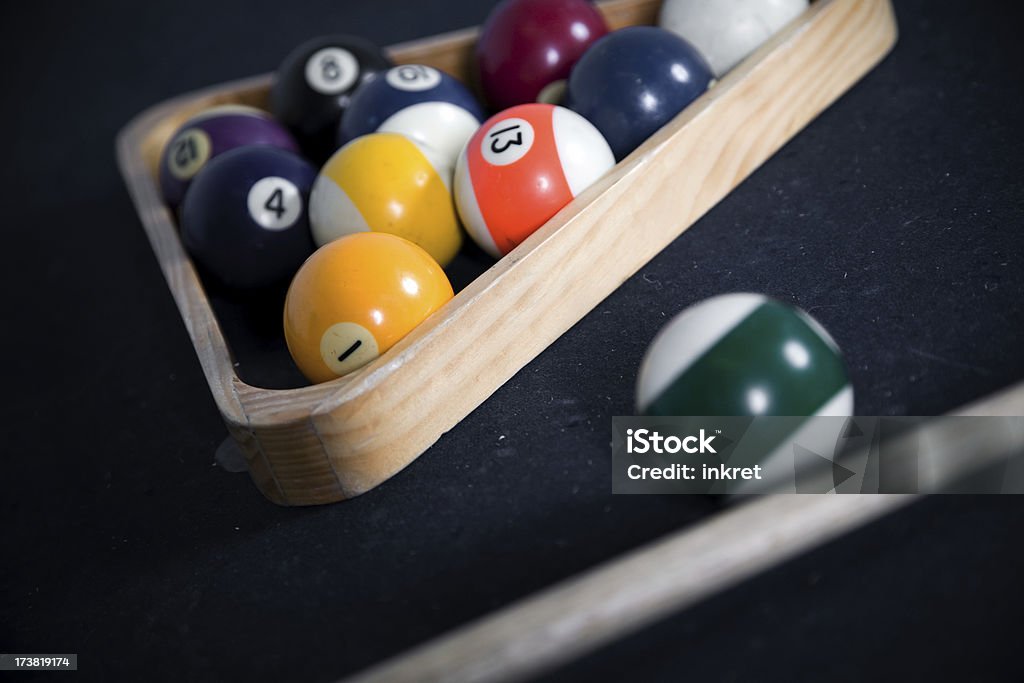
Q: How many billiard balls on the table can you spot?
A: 11